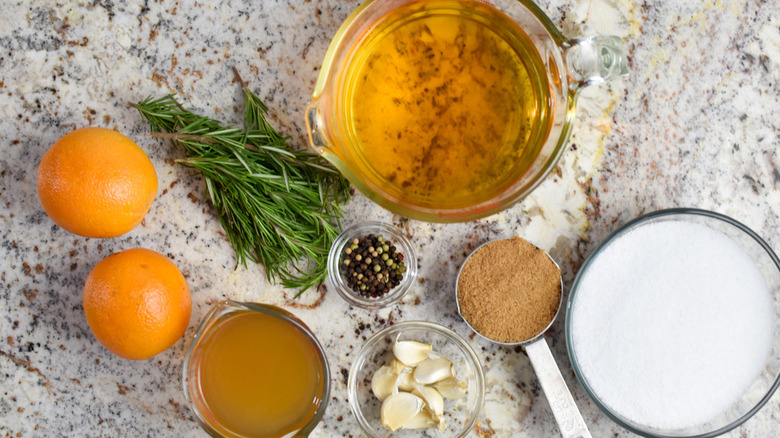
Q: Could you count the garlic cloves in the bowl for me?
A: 8